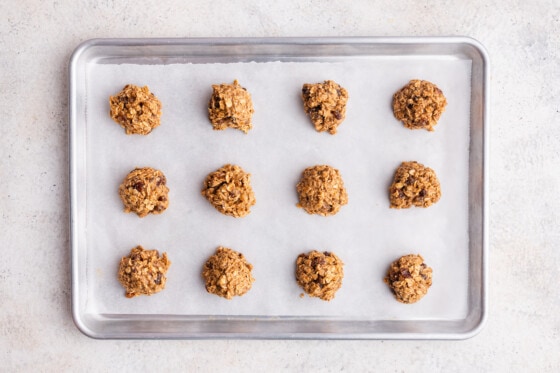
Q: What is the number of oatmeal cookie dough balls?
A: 12